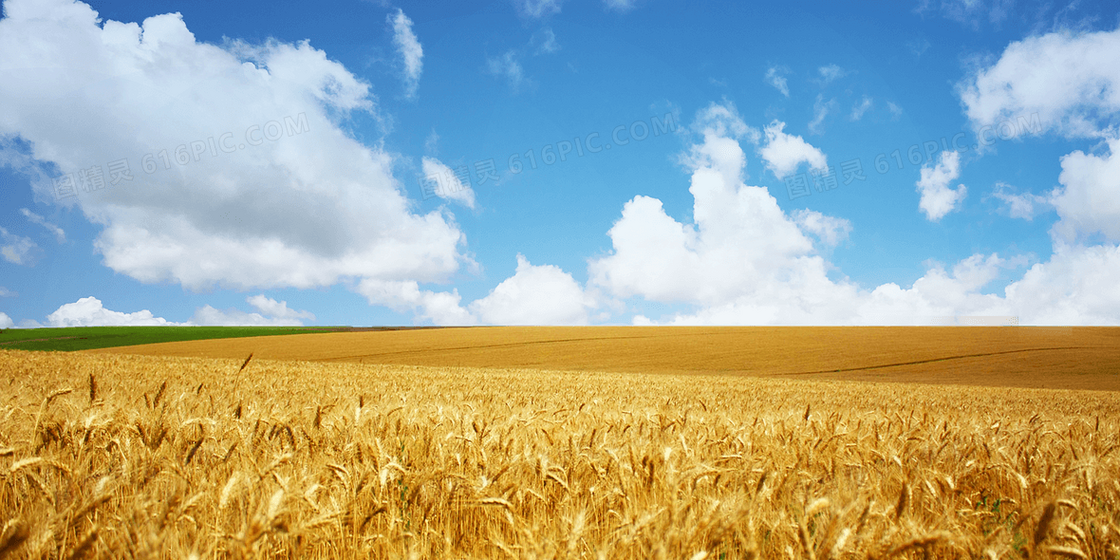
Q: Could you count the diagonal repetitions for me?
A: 3